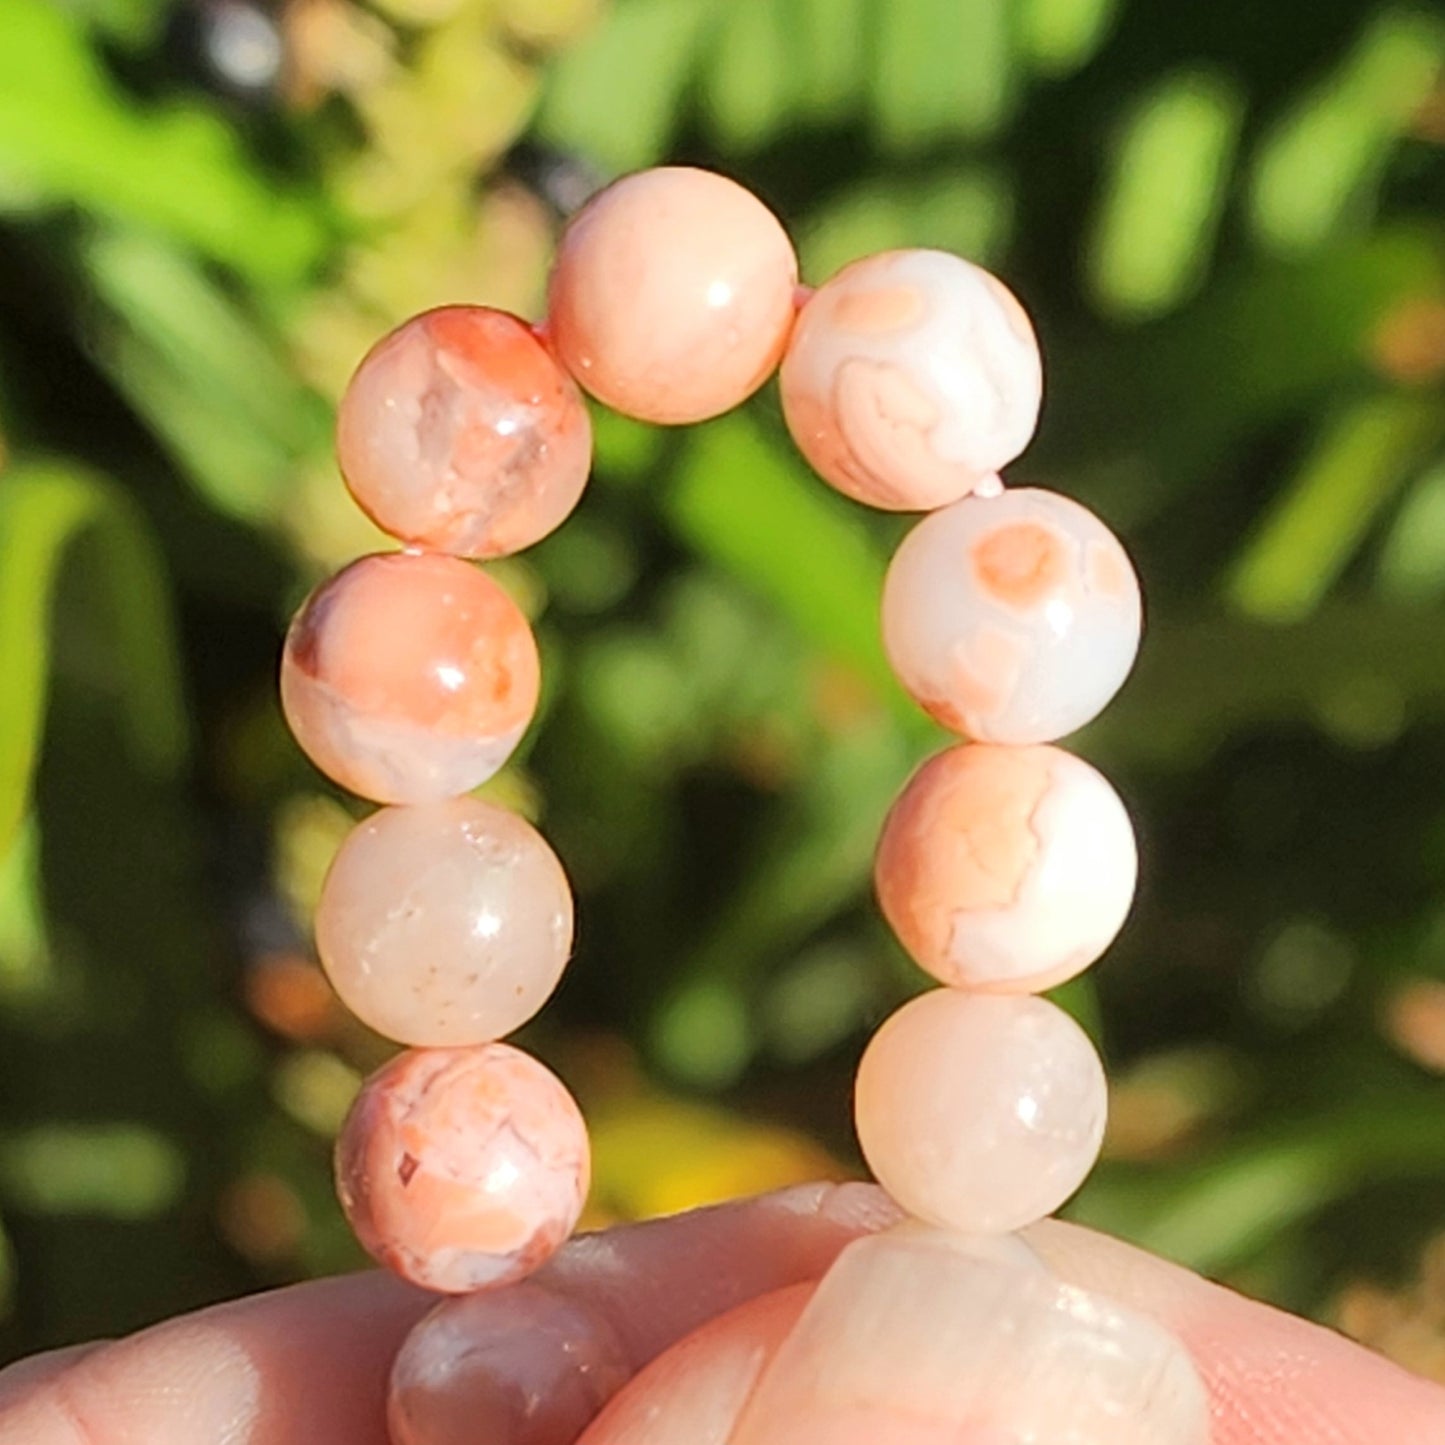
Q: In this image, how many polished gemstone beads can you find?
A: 10